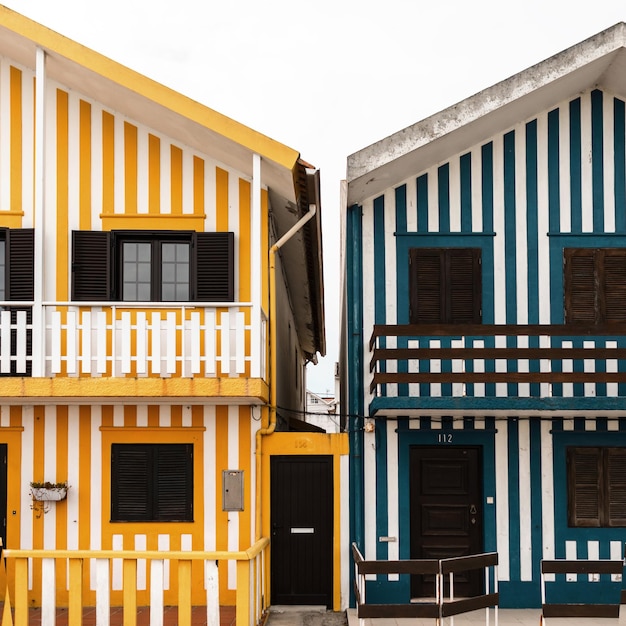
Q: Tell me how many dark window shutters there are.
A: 11